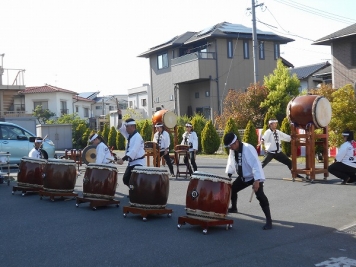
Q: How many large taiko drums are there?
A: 7